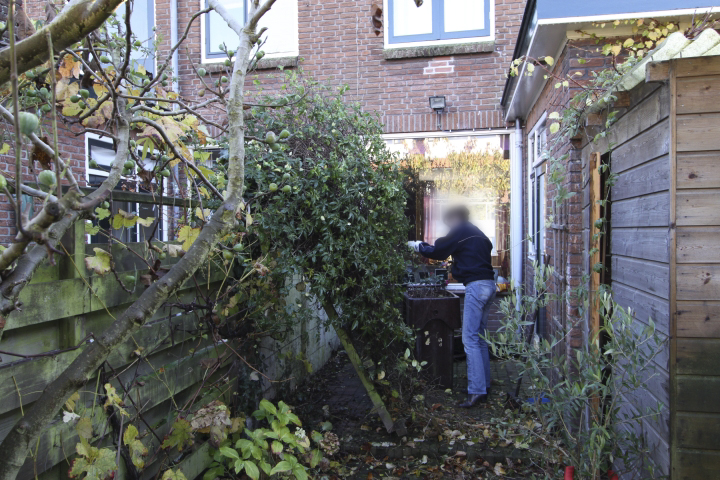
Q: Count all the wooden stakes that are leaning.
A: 1